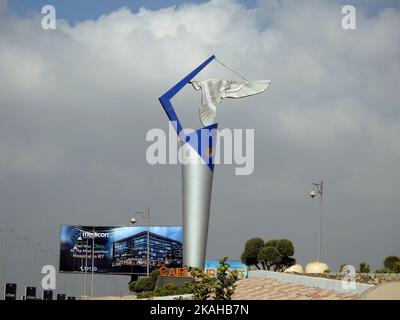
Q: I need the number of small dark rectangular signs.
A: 5